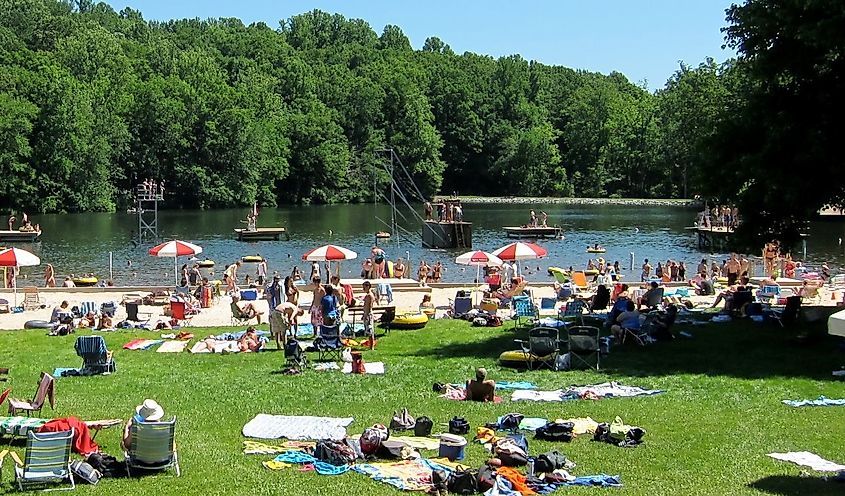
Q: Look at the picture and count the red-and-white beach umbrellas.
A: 5